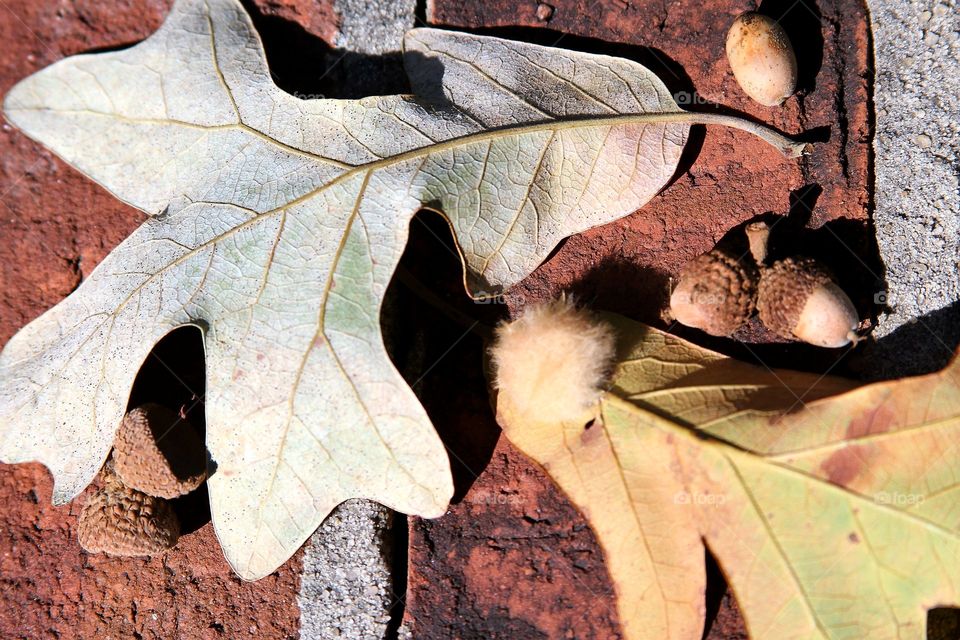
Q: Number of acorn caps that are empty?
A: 2